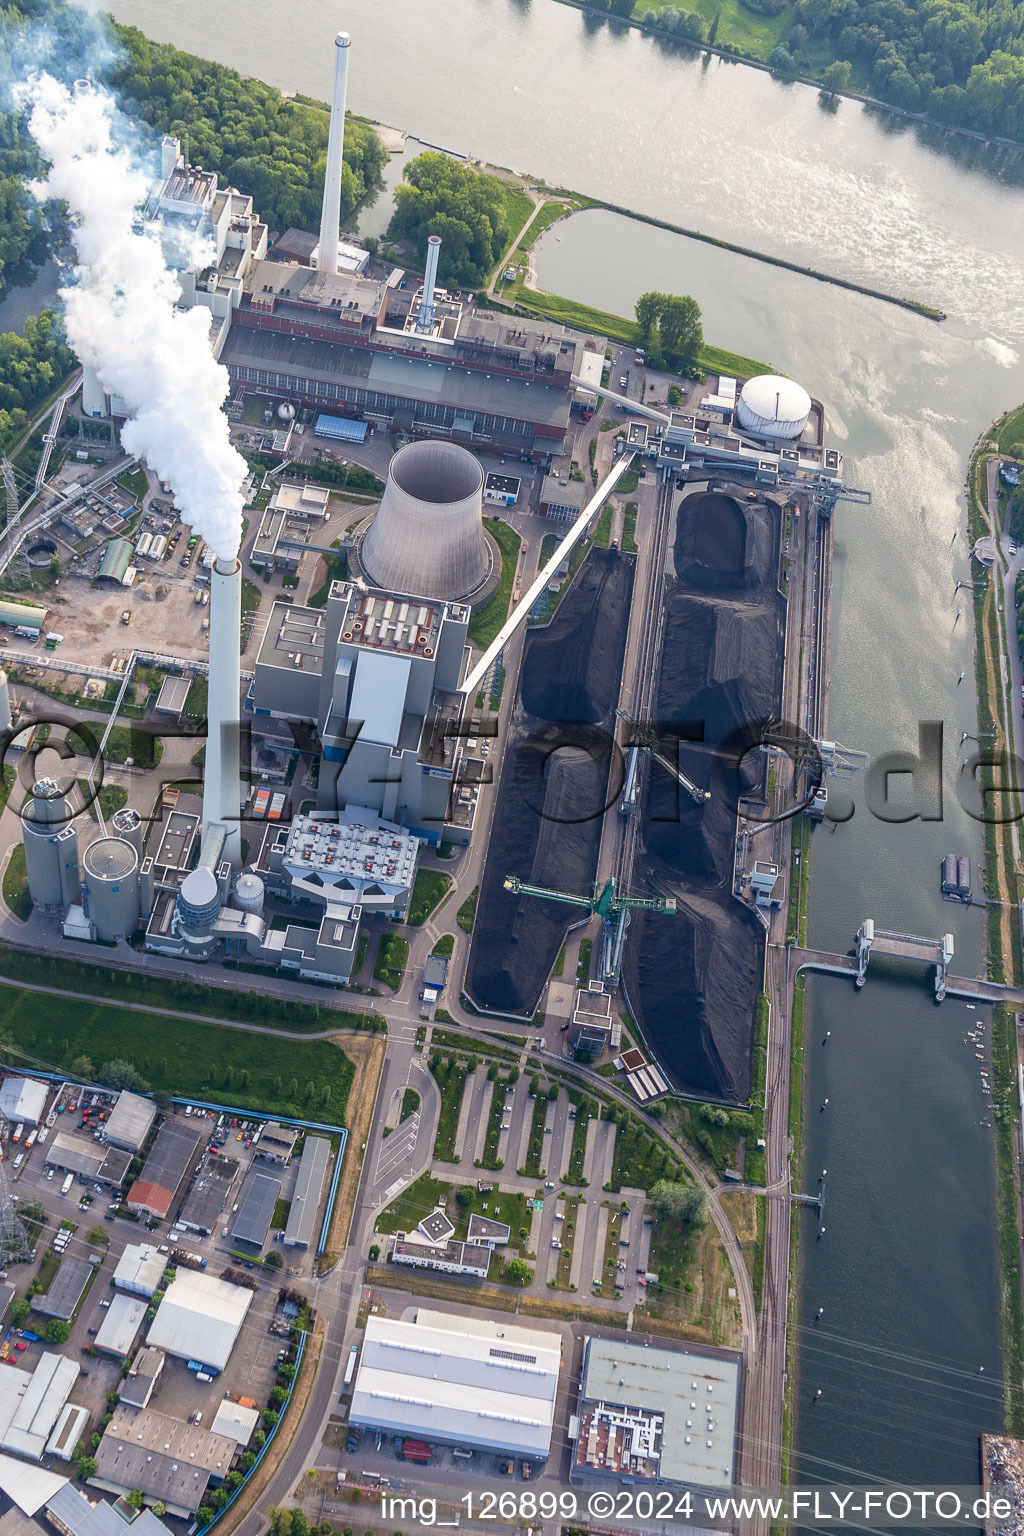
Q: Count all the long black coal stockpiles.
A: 2